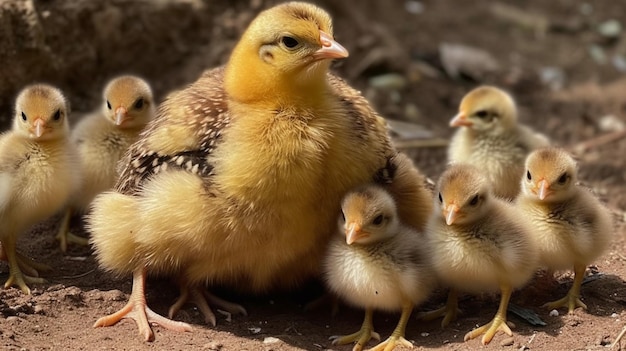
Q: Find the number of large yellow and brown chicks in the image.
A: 1